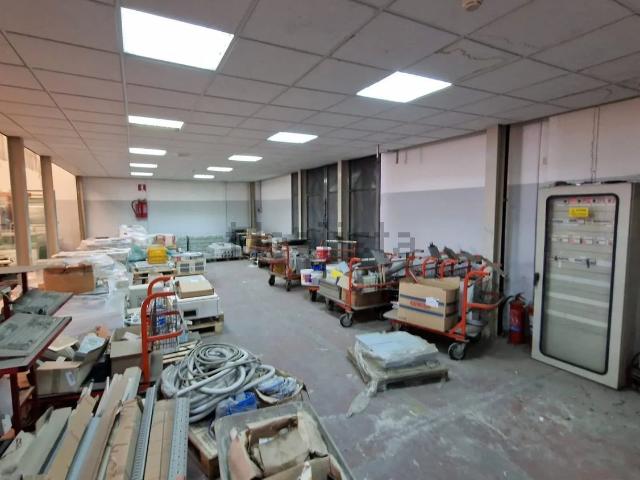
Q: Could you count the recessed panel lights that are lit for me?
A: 10